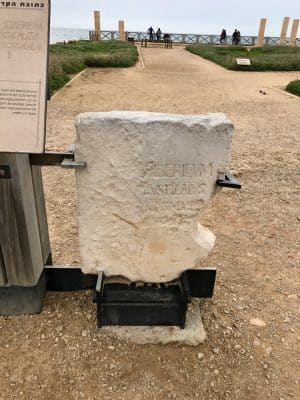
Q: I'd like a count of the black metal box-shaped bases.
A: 1